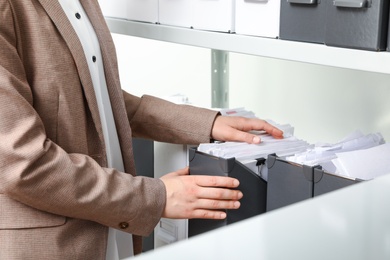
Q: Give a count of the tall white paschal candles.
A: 0